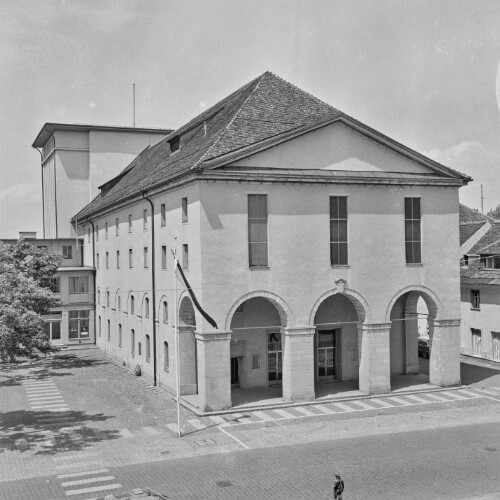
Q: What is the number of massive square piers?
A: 4